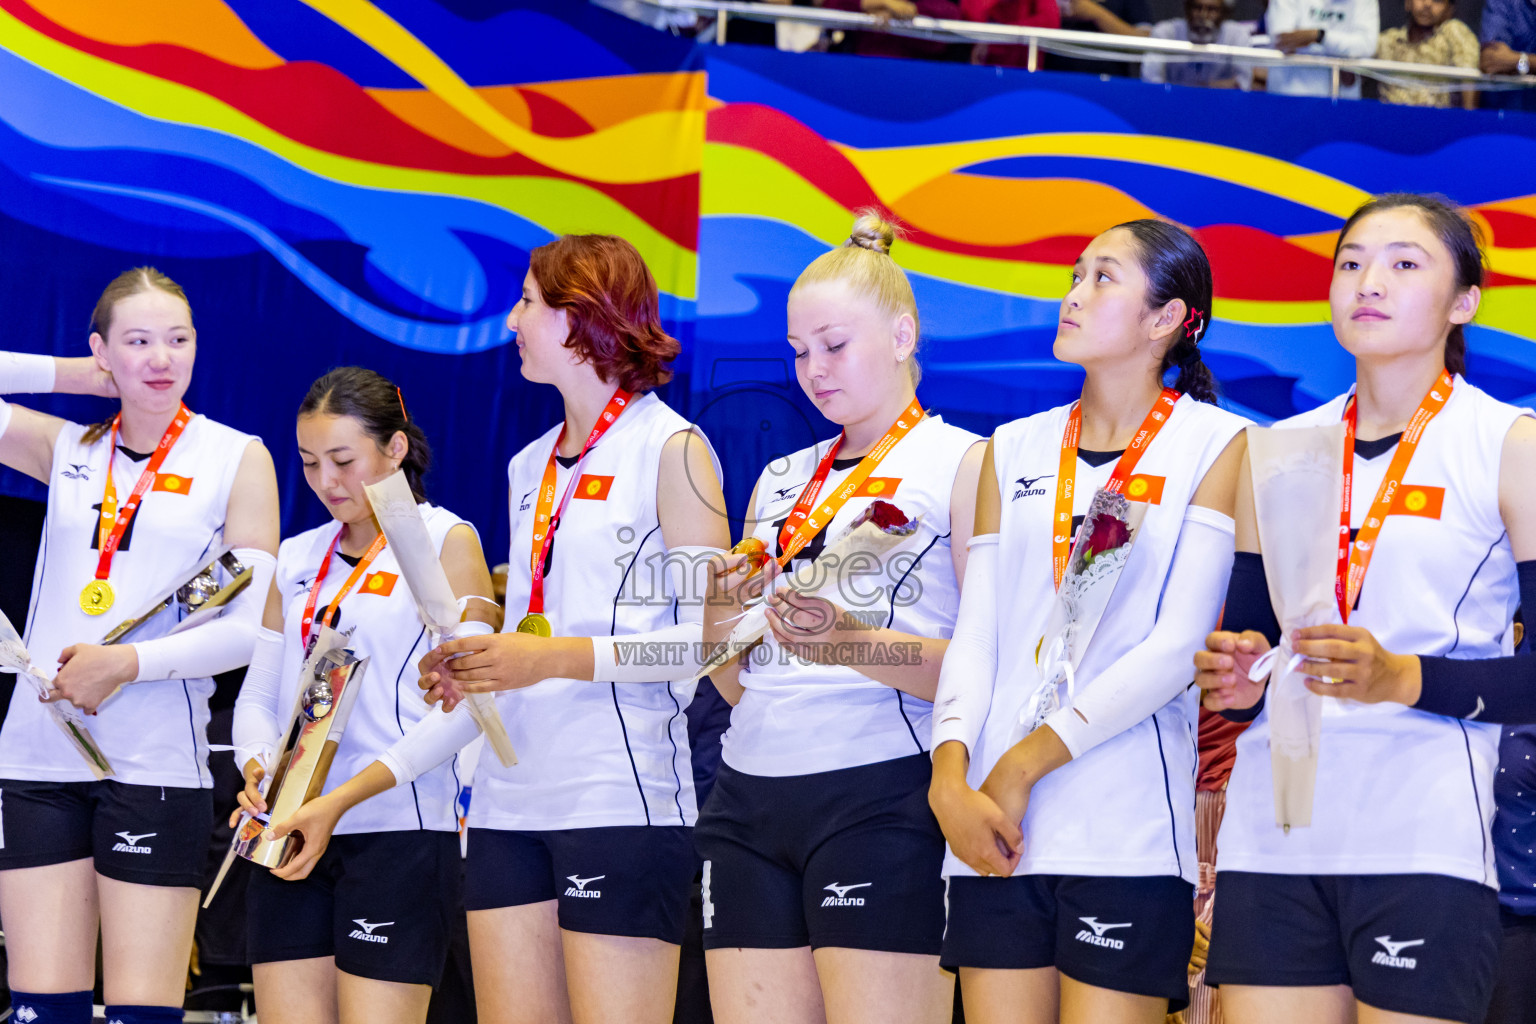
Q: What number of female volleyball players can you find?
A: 6